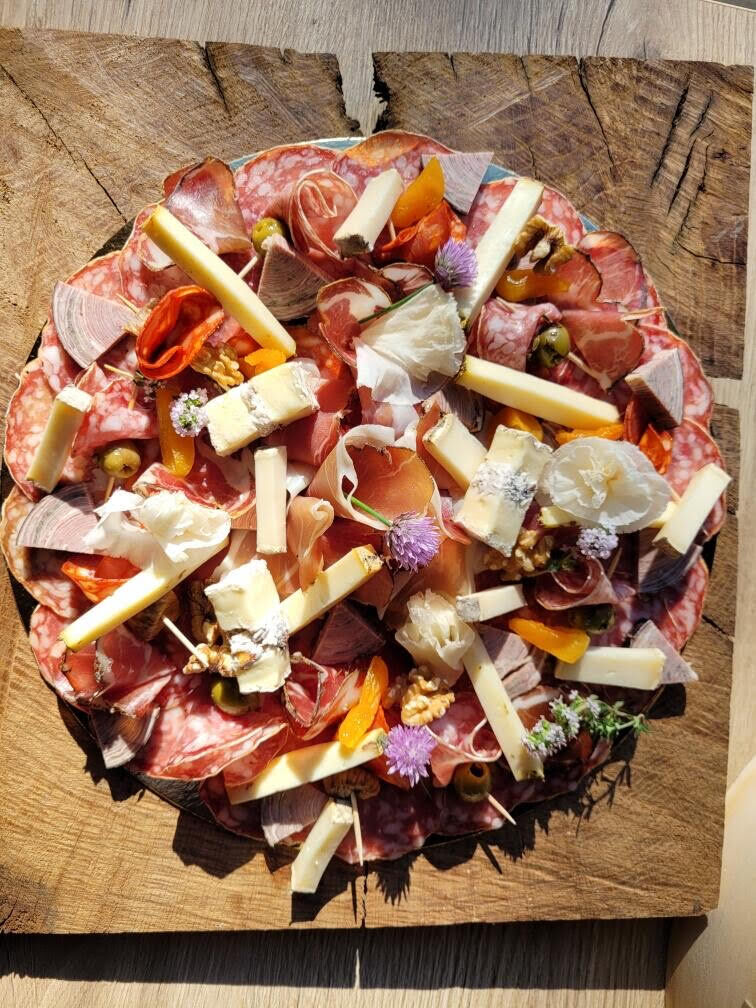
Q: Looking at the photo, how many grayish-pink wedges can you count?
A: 12